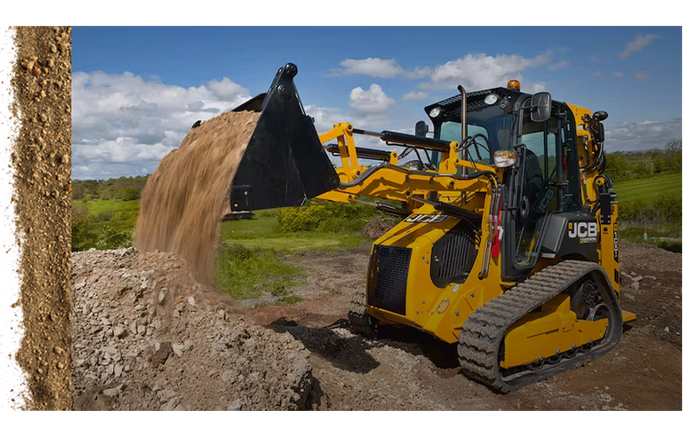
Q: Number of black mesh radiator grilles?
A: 1